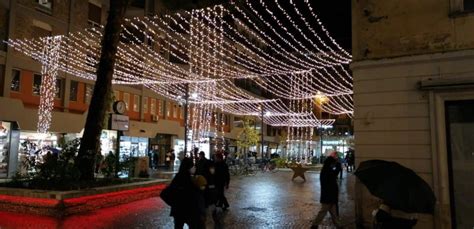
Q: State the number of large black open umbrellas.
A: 1